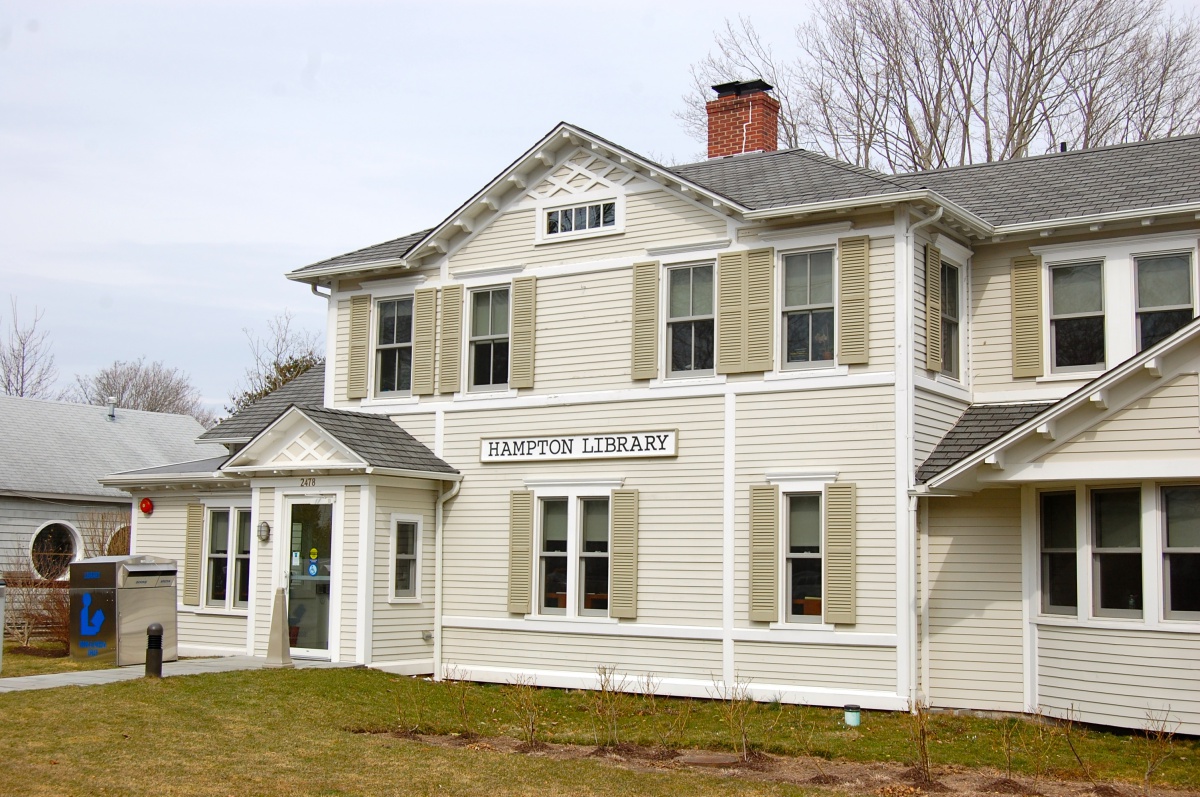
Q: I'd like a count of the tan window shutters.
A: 15